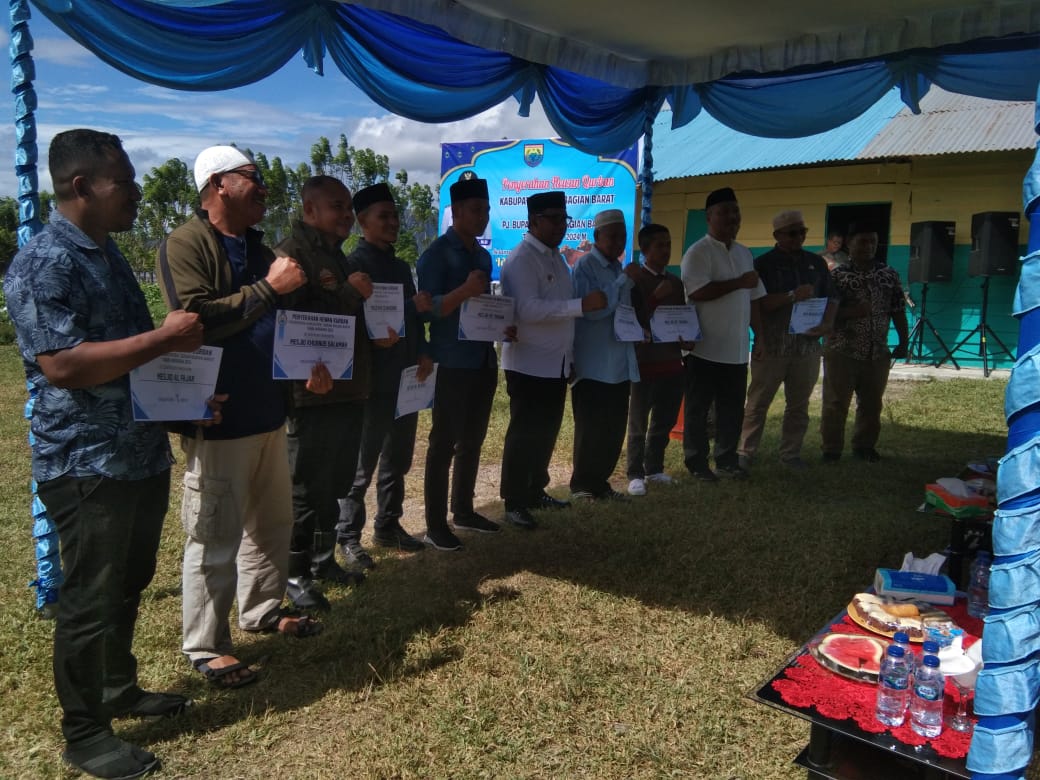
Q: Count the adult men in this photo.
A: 12